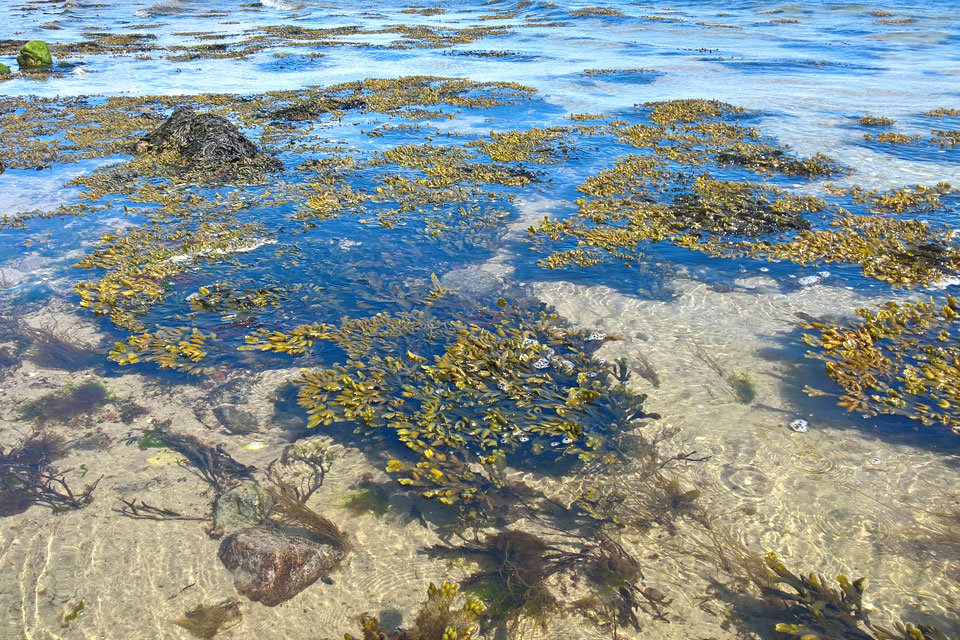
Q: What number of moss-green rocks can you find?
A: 2